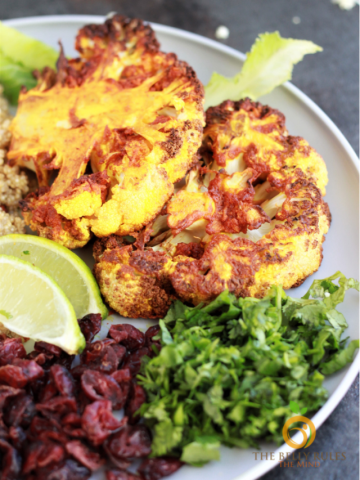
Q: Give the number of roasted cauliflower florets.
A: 2